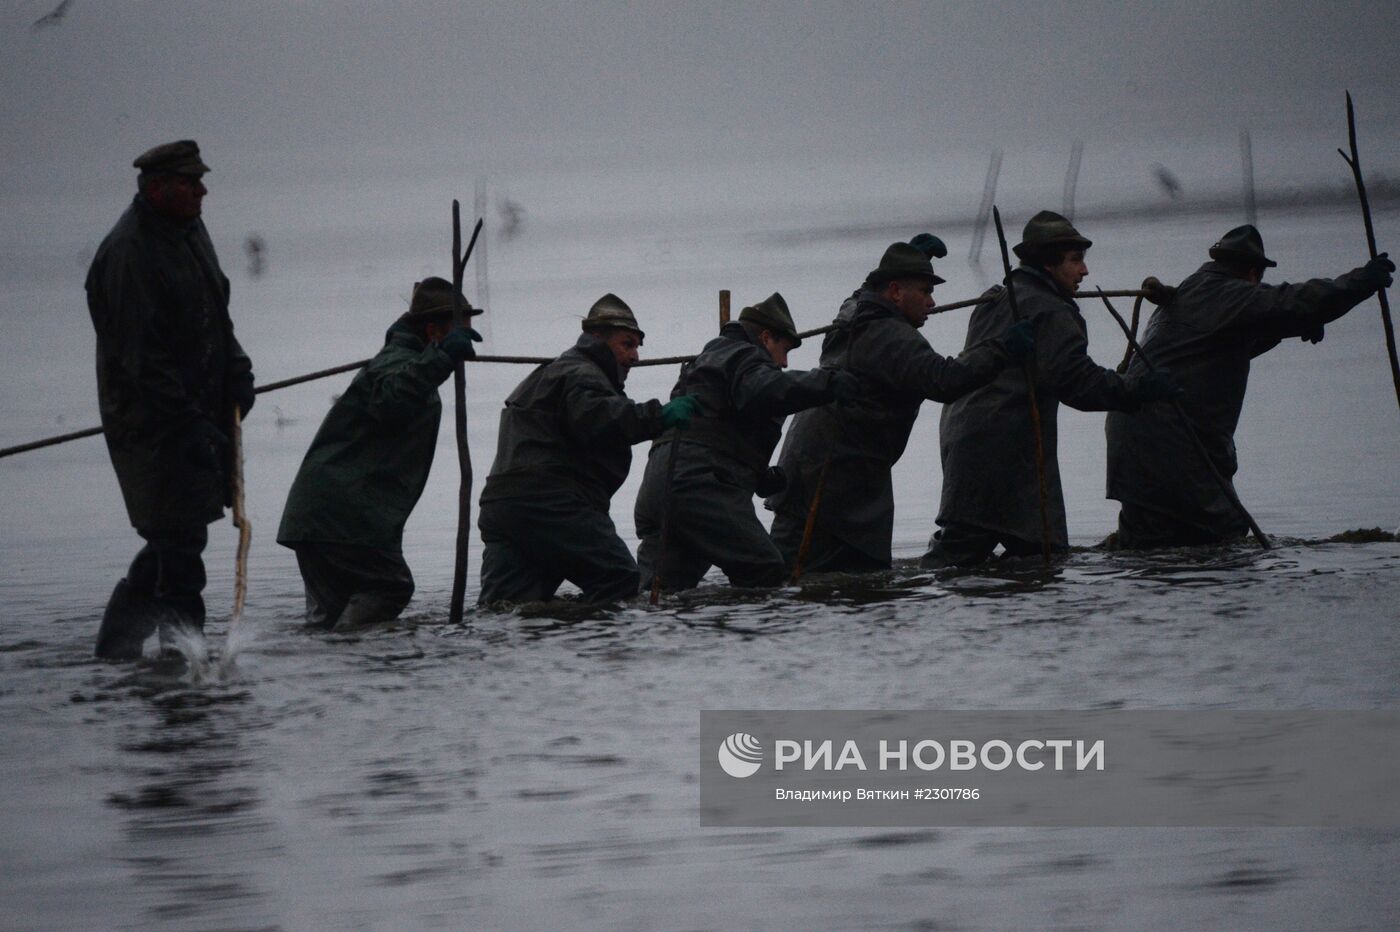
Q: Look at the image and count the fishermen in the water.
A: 7